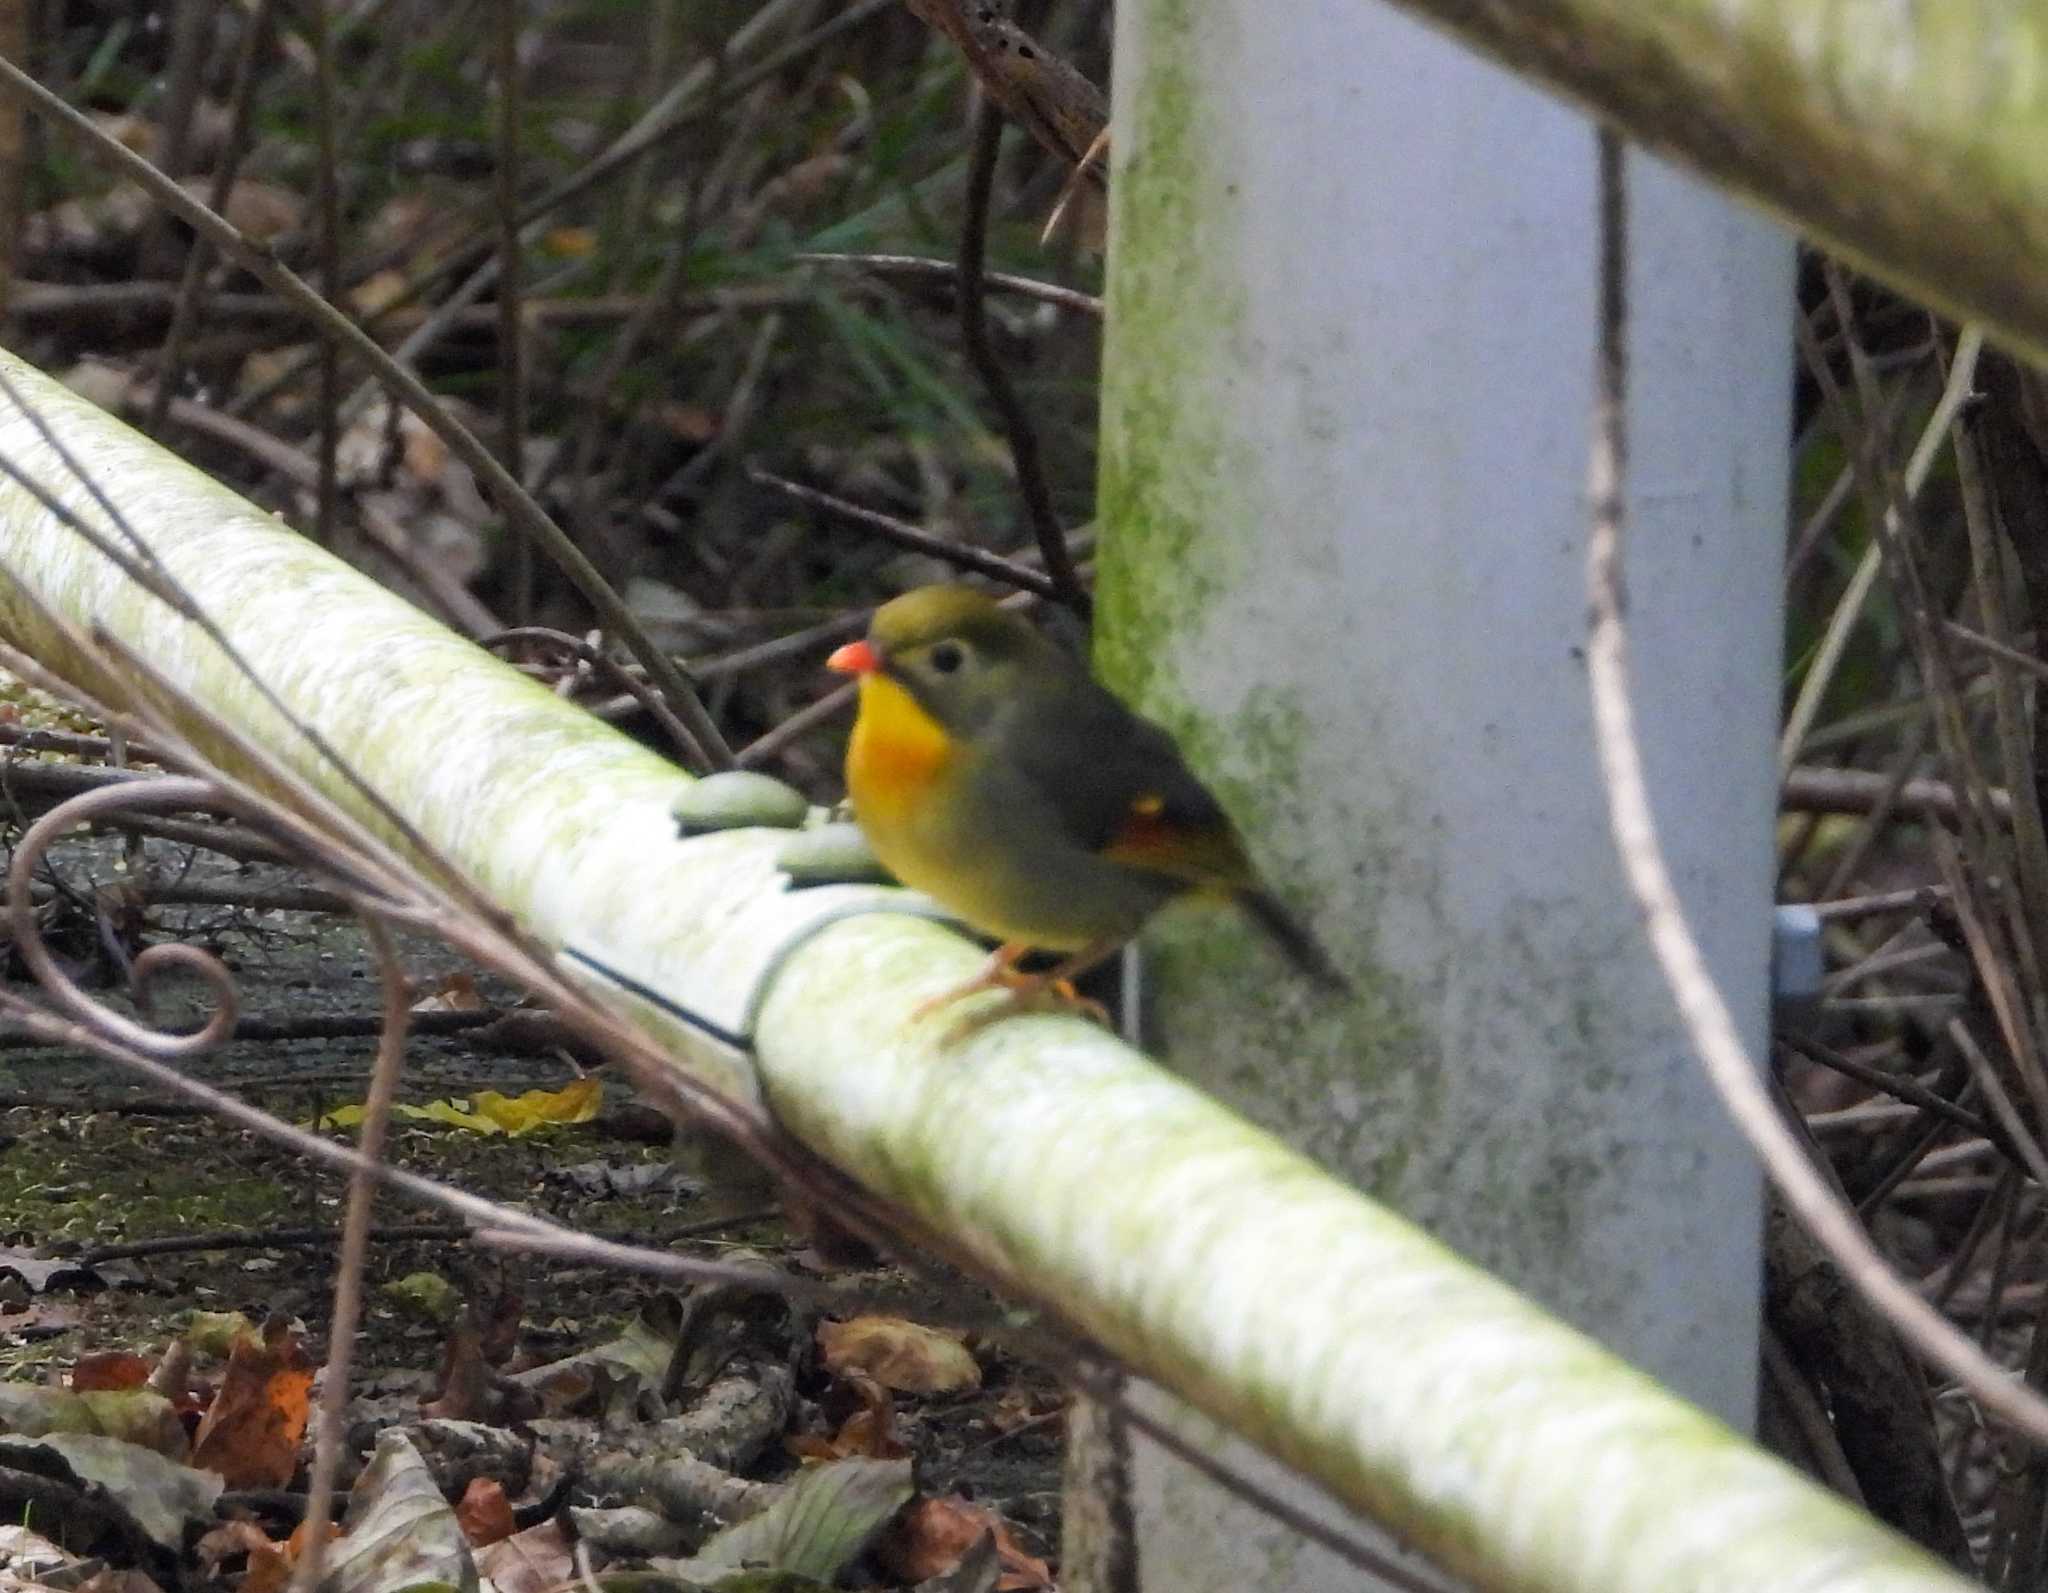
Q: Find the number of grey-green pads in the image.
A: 2